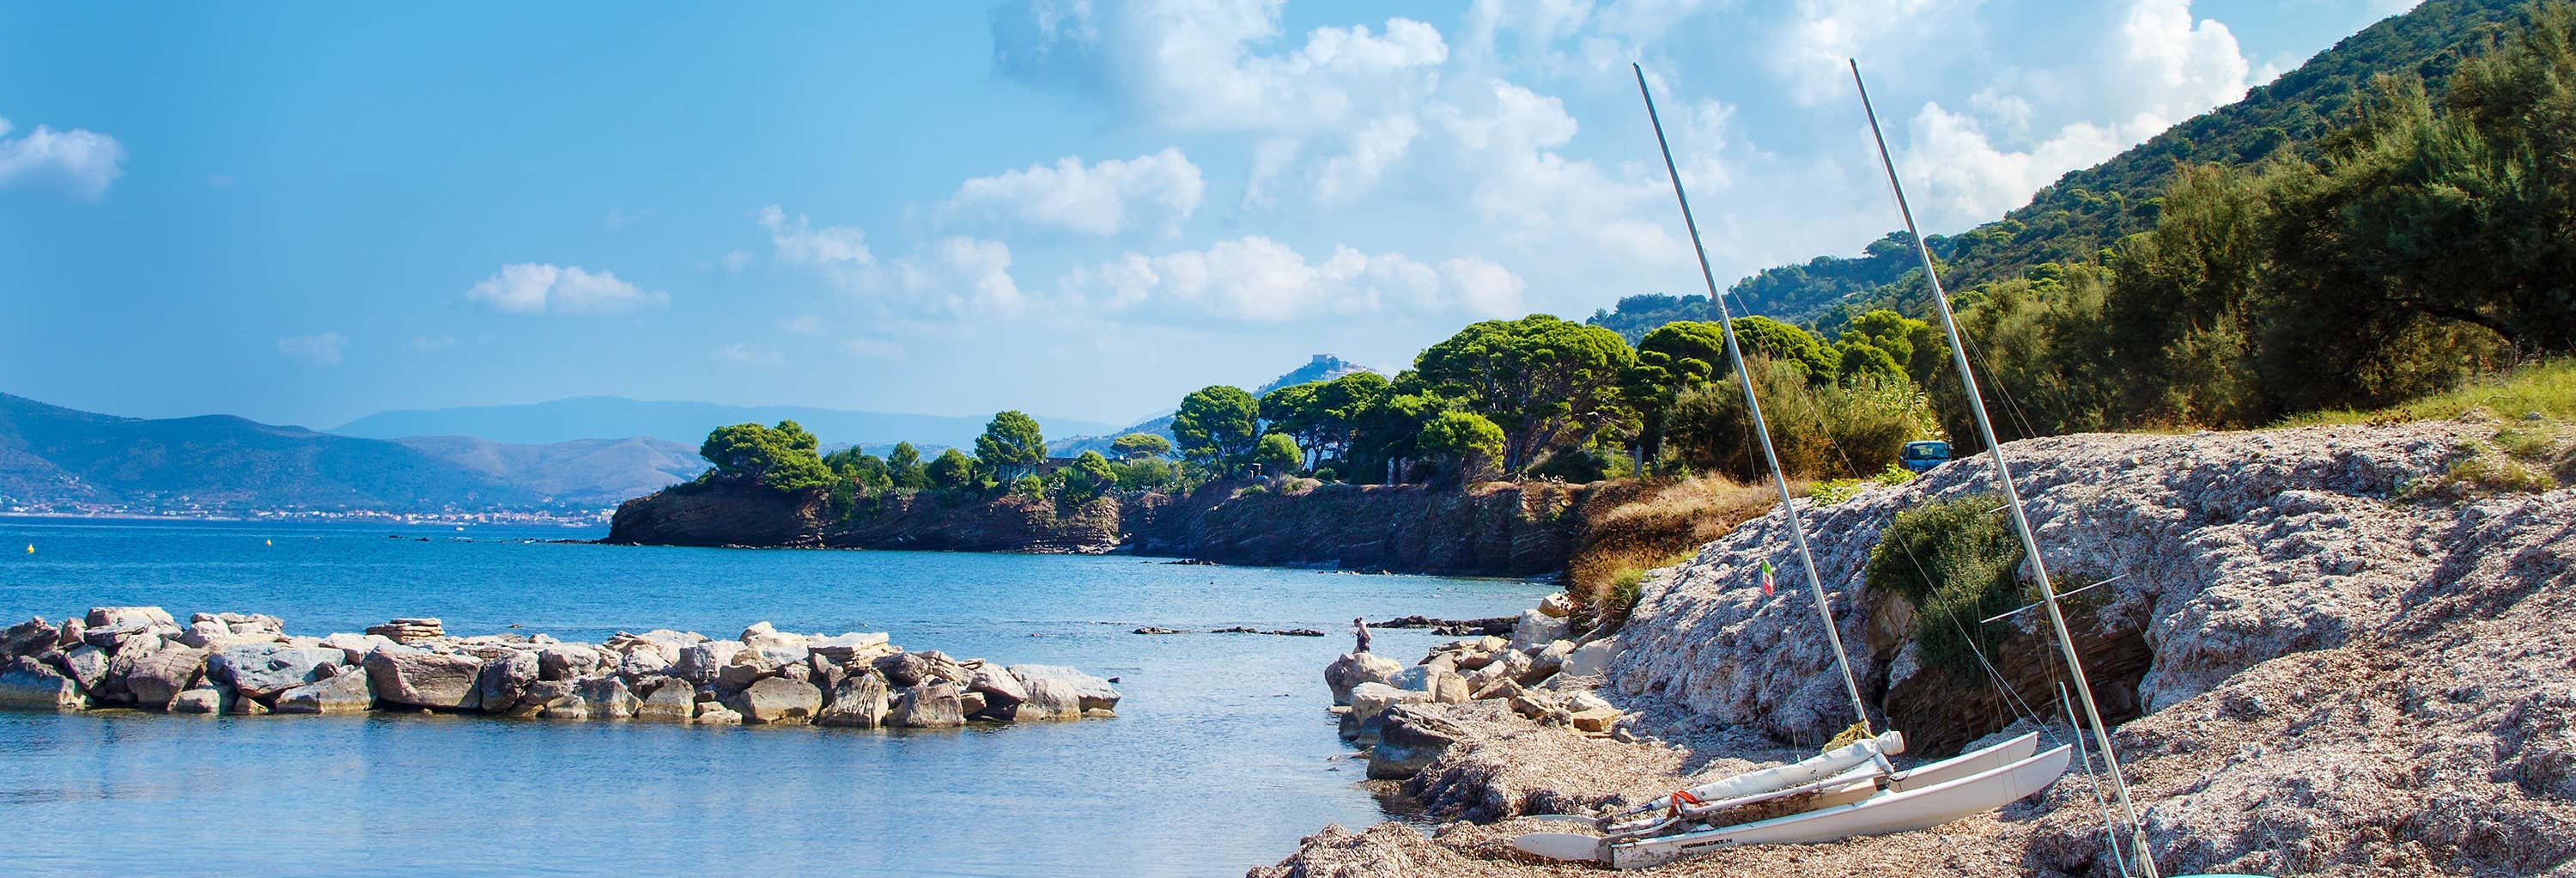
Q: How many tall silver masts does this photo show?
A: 2